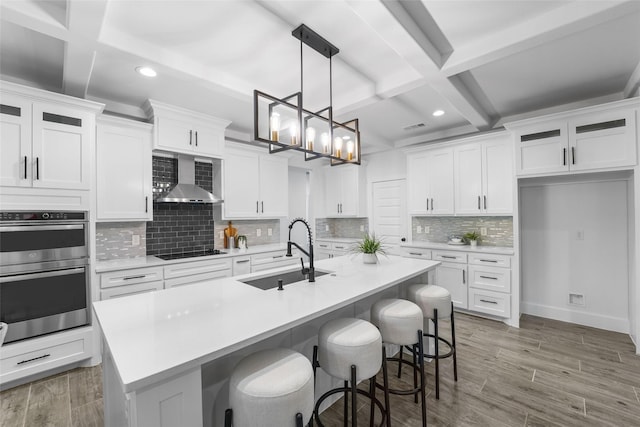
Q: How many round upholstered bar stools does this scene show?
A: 4